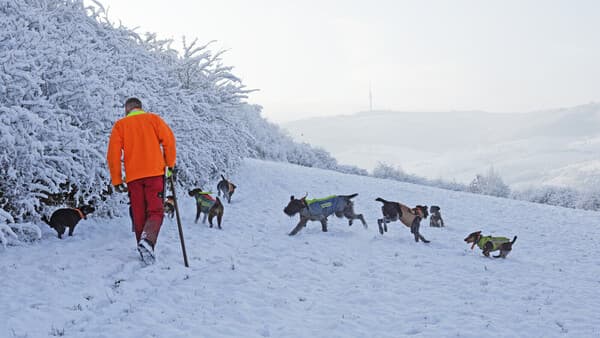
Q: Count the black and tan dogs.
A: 1